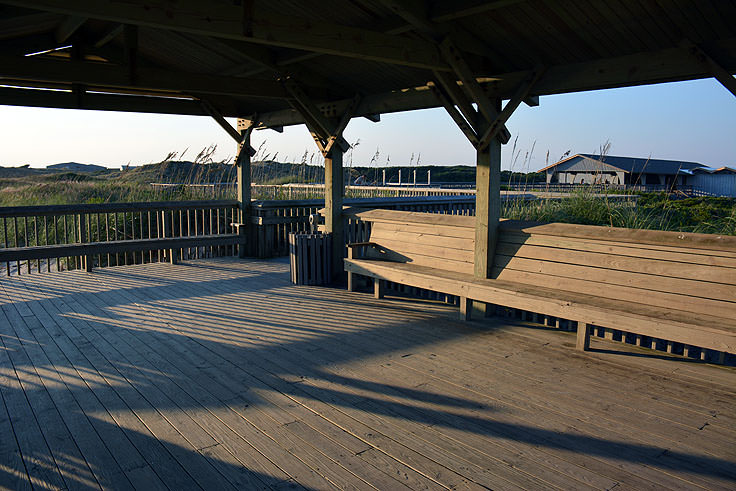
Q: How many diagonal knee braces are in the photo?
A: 11